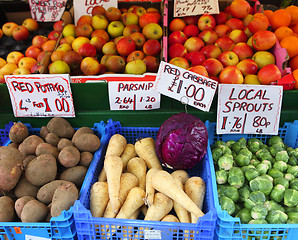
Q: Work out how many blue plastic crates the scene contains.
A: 3